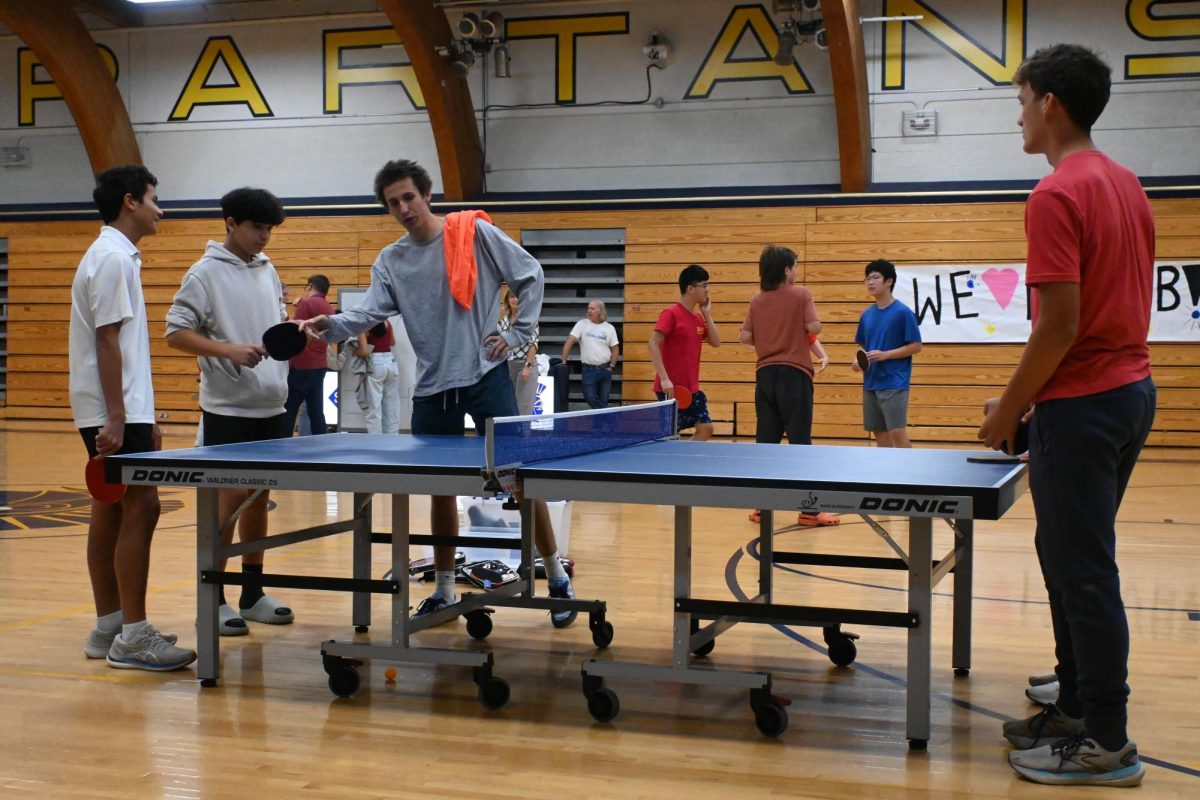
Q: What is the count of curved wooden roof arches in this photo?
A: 3